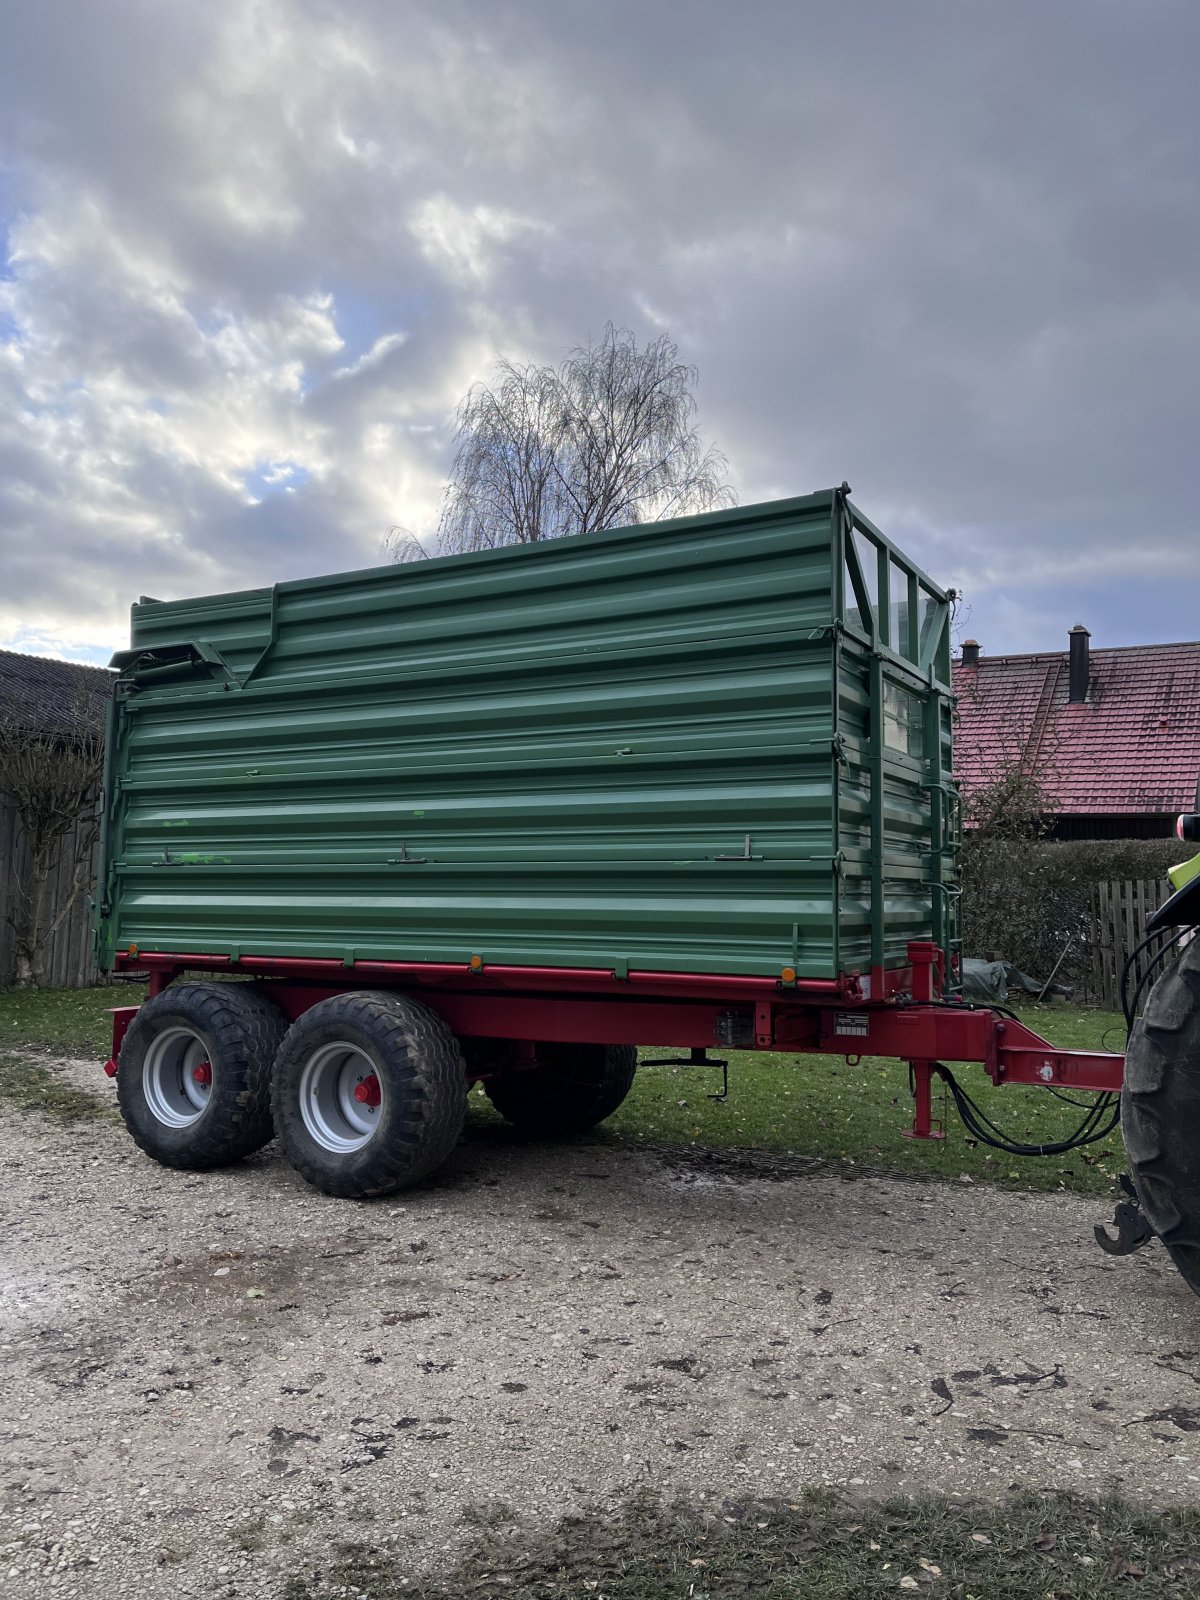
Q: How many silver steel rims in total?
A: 2